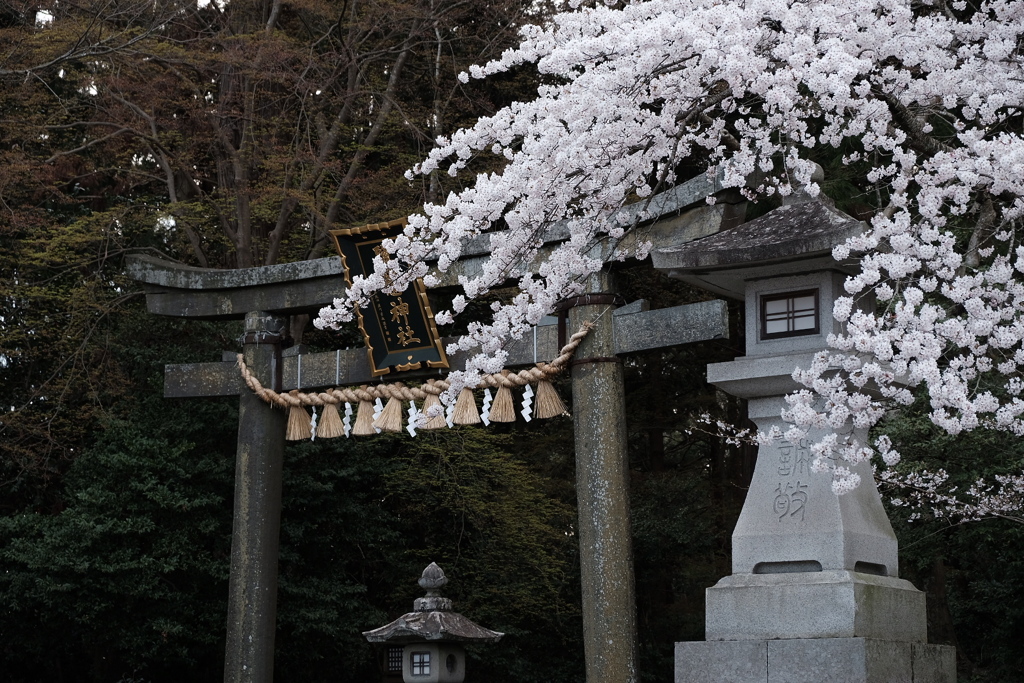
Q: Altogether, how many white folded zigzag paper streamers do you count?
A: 7